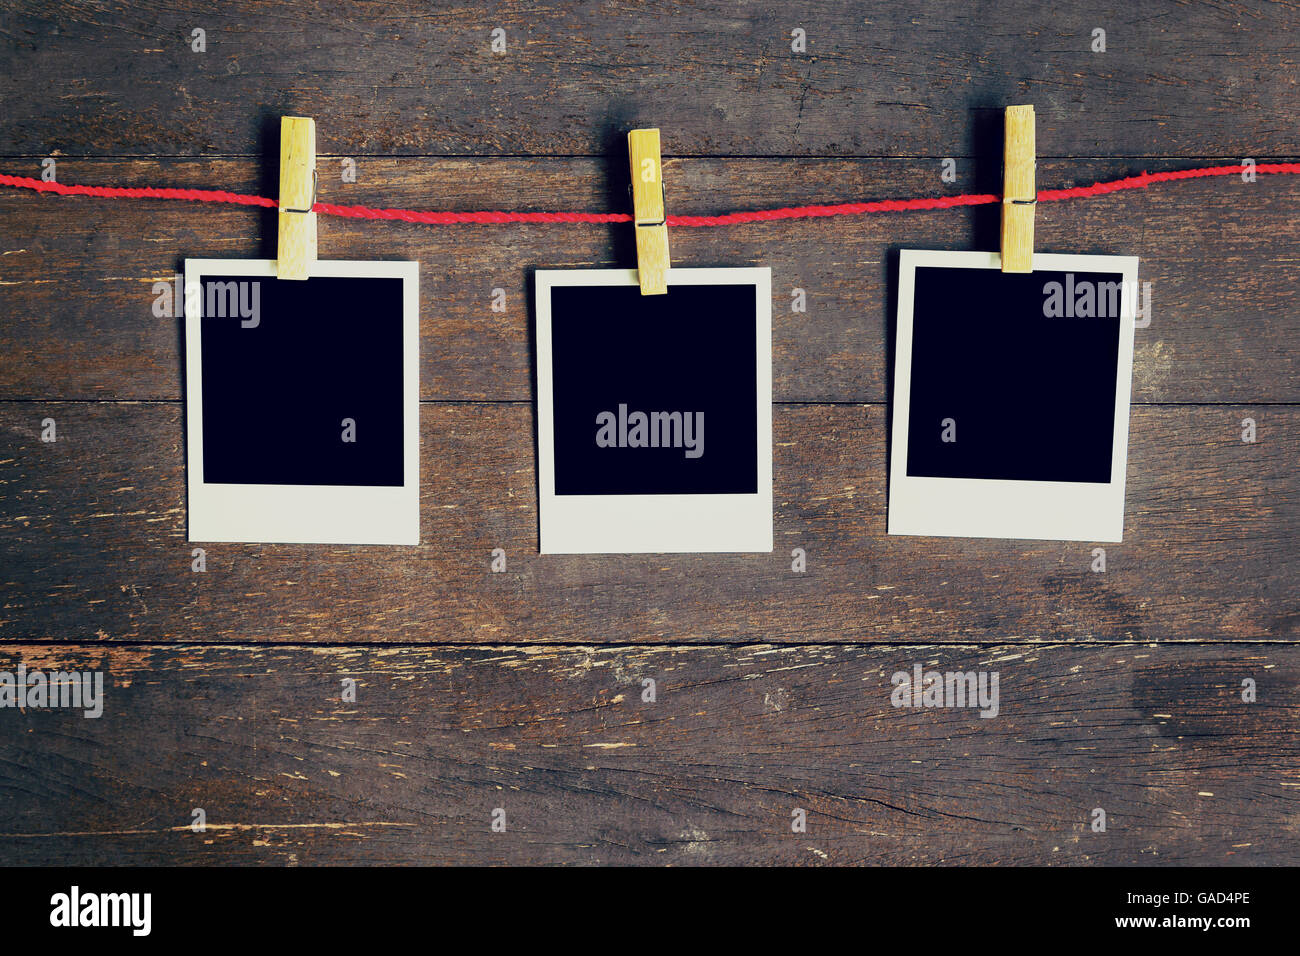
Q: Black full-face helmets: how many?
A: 0